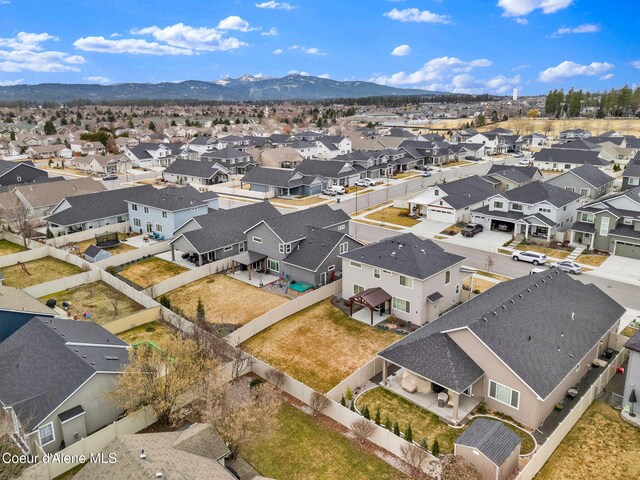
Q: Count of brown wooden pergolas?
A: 1